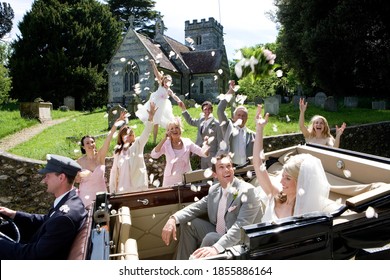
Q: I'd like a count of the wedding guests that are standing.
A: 7